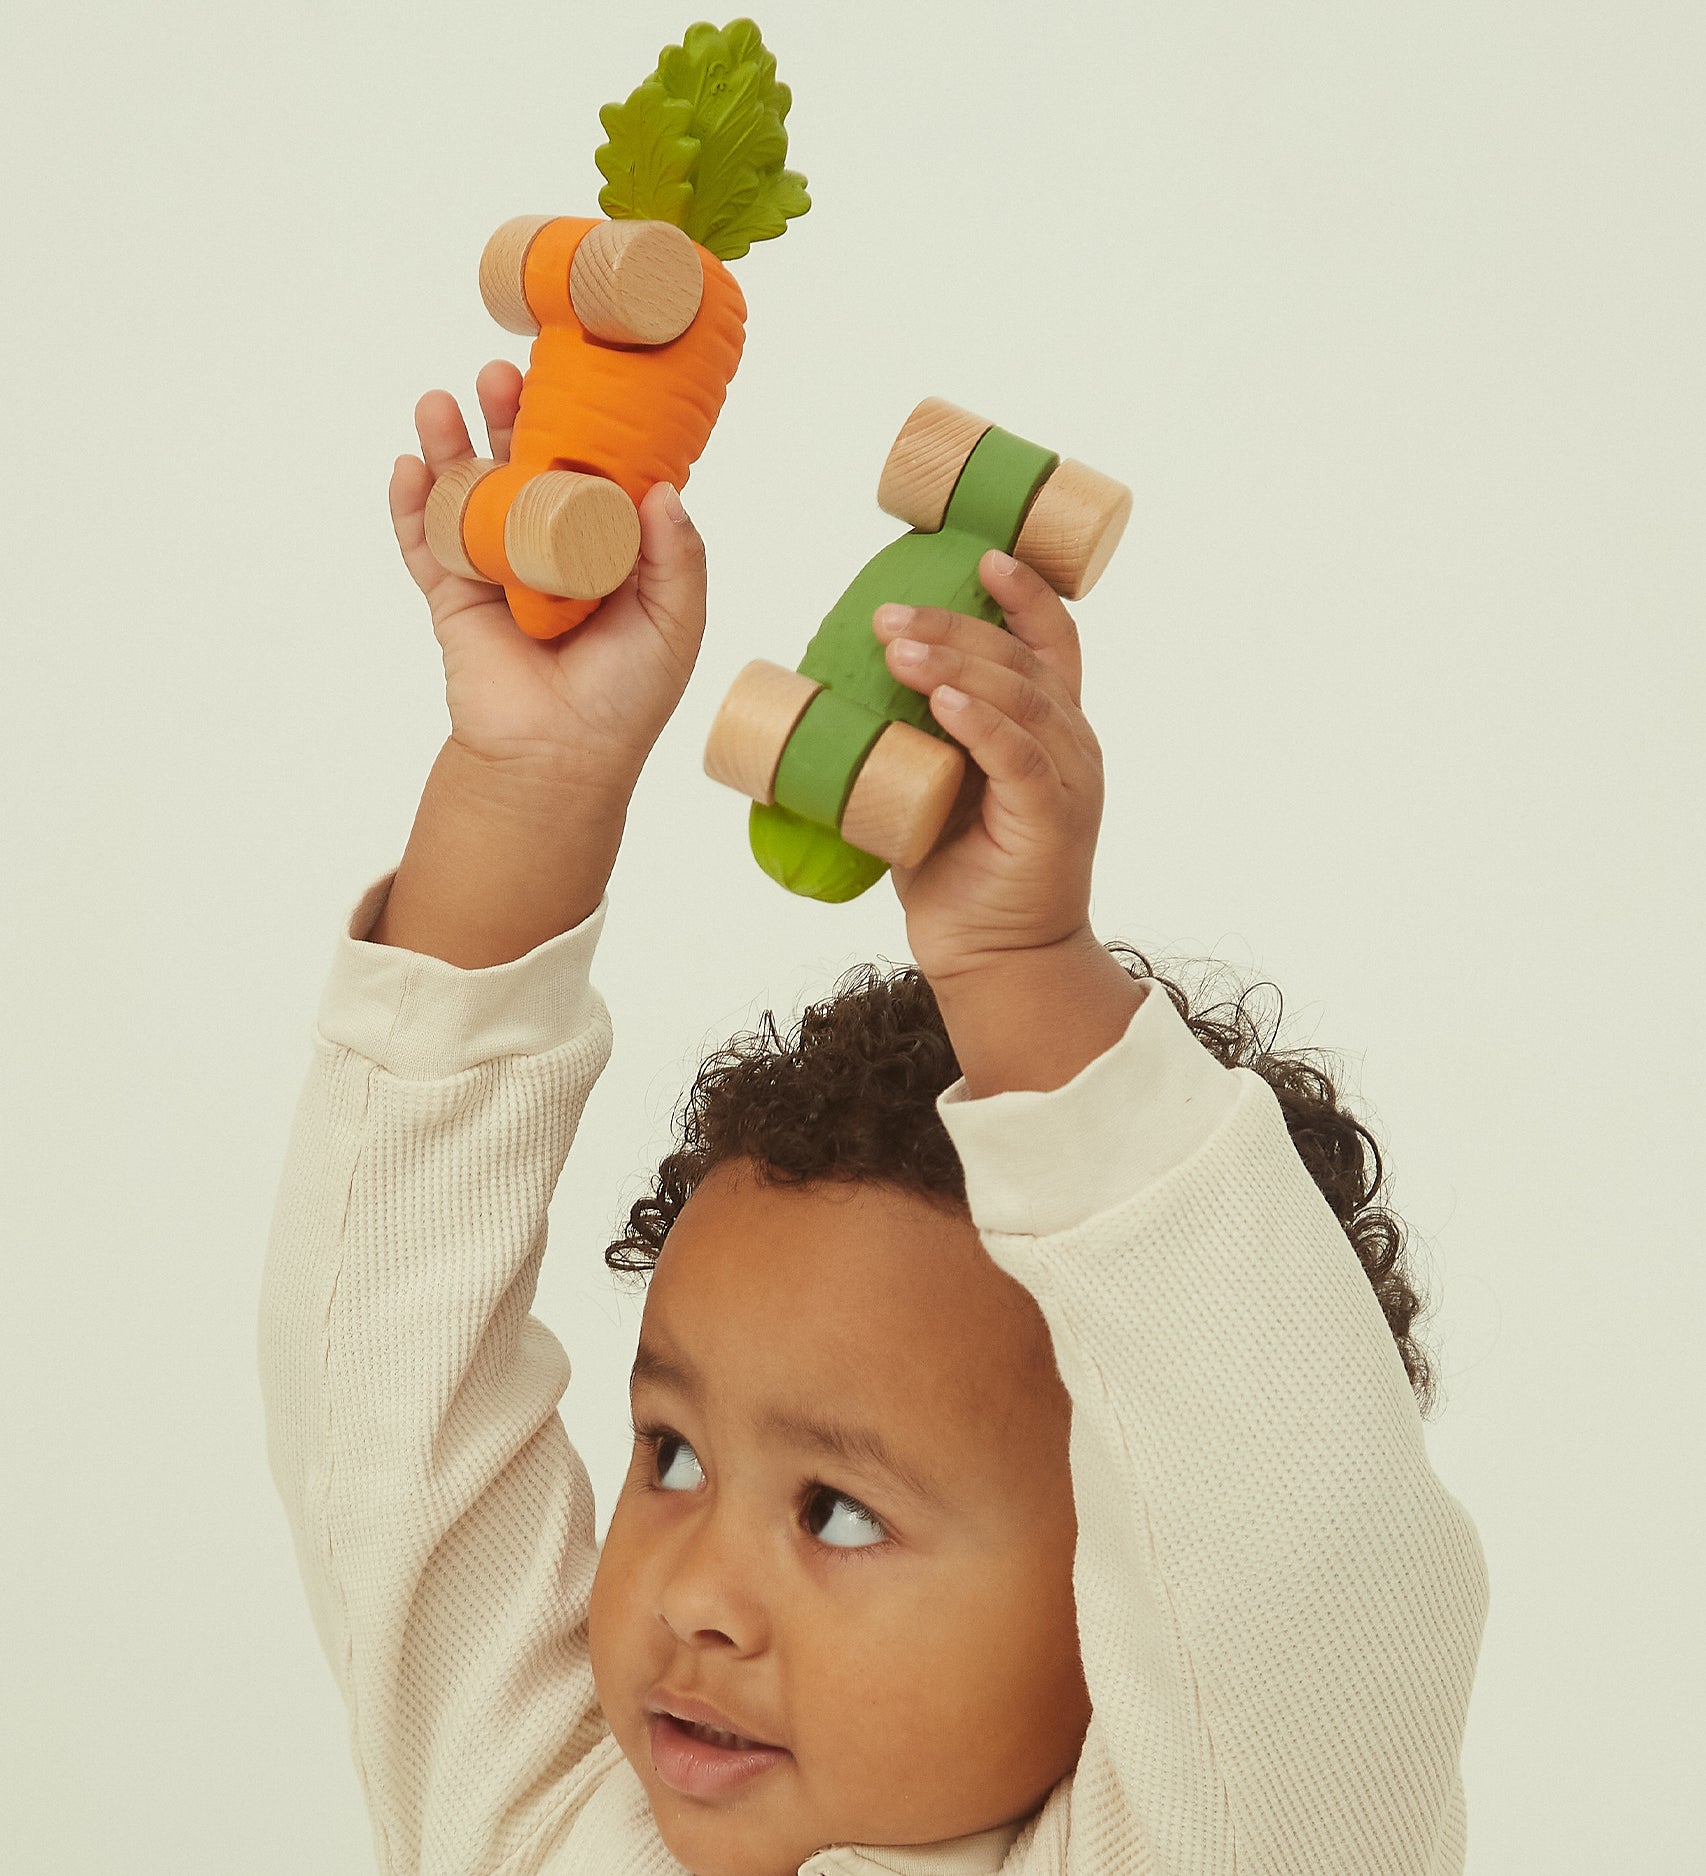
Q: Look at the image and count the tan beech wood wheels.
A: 8